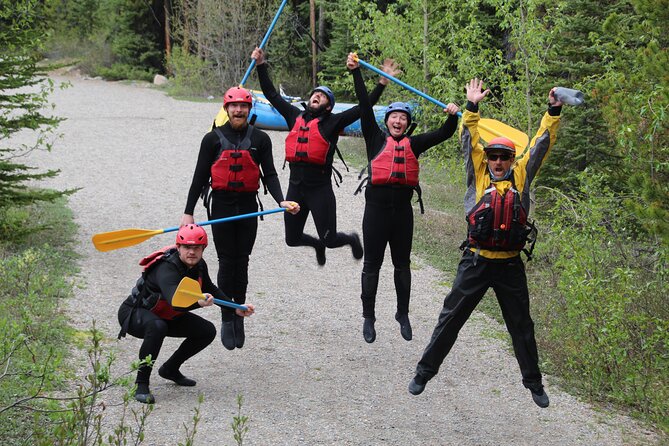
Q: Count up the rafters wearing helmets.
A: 5